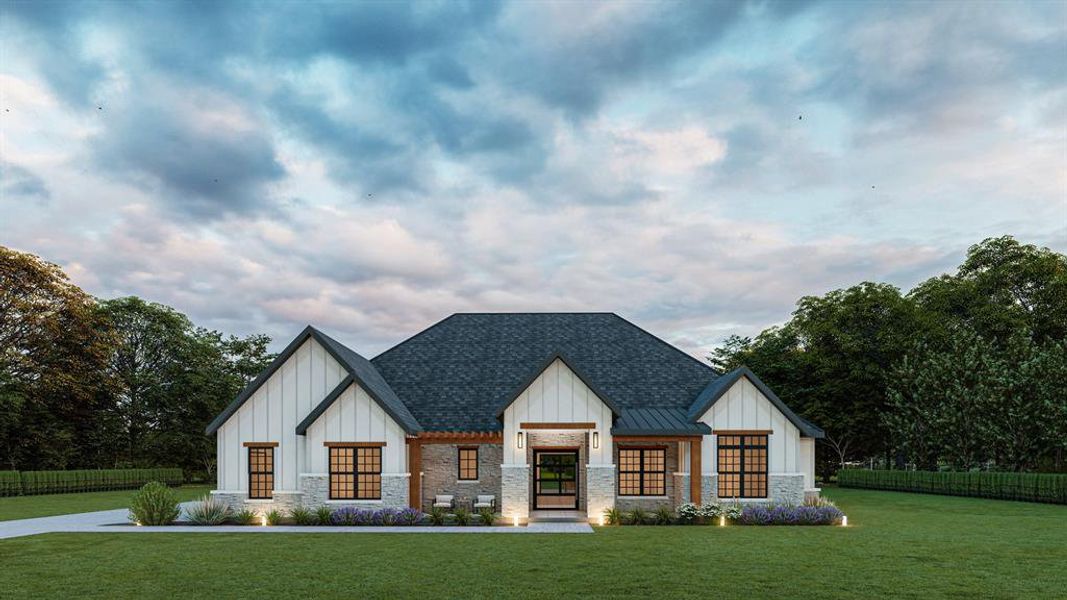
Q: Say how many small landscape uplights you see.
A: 6